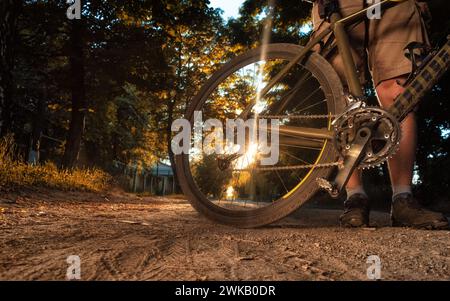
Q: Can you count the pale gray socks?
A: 2